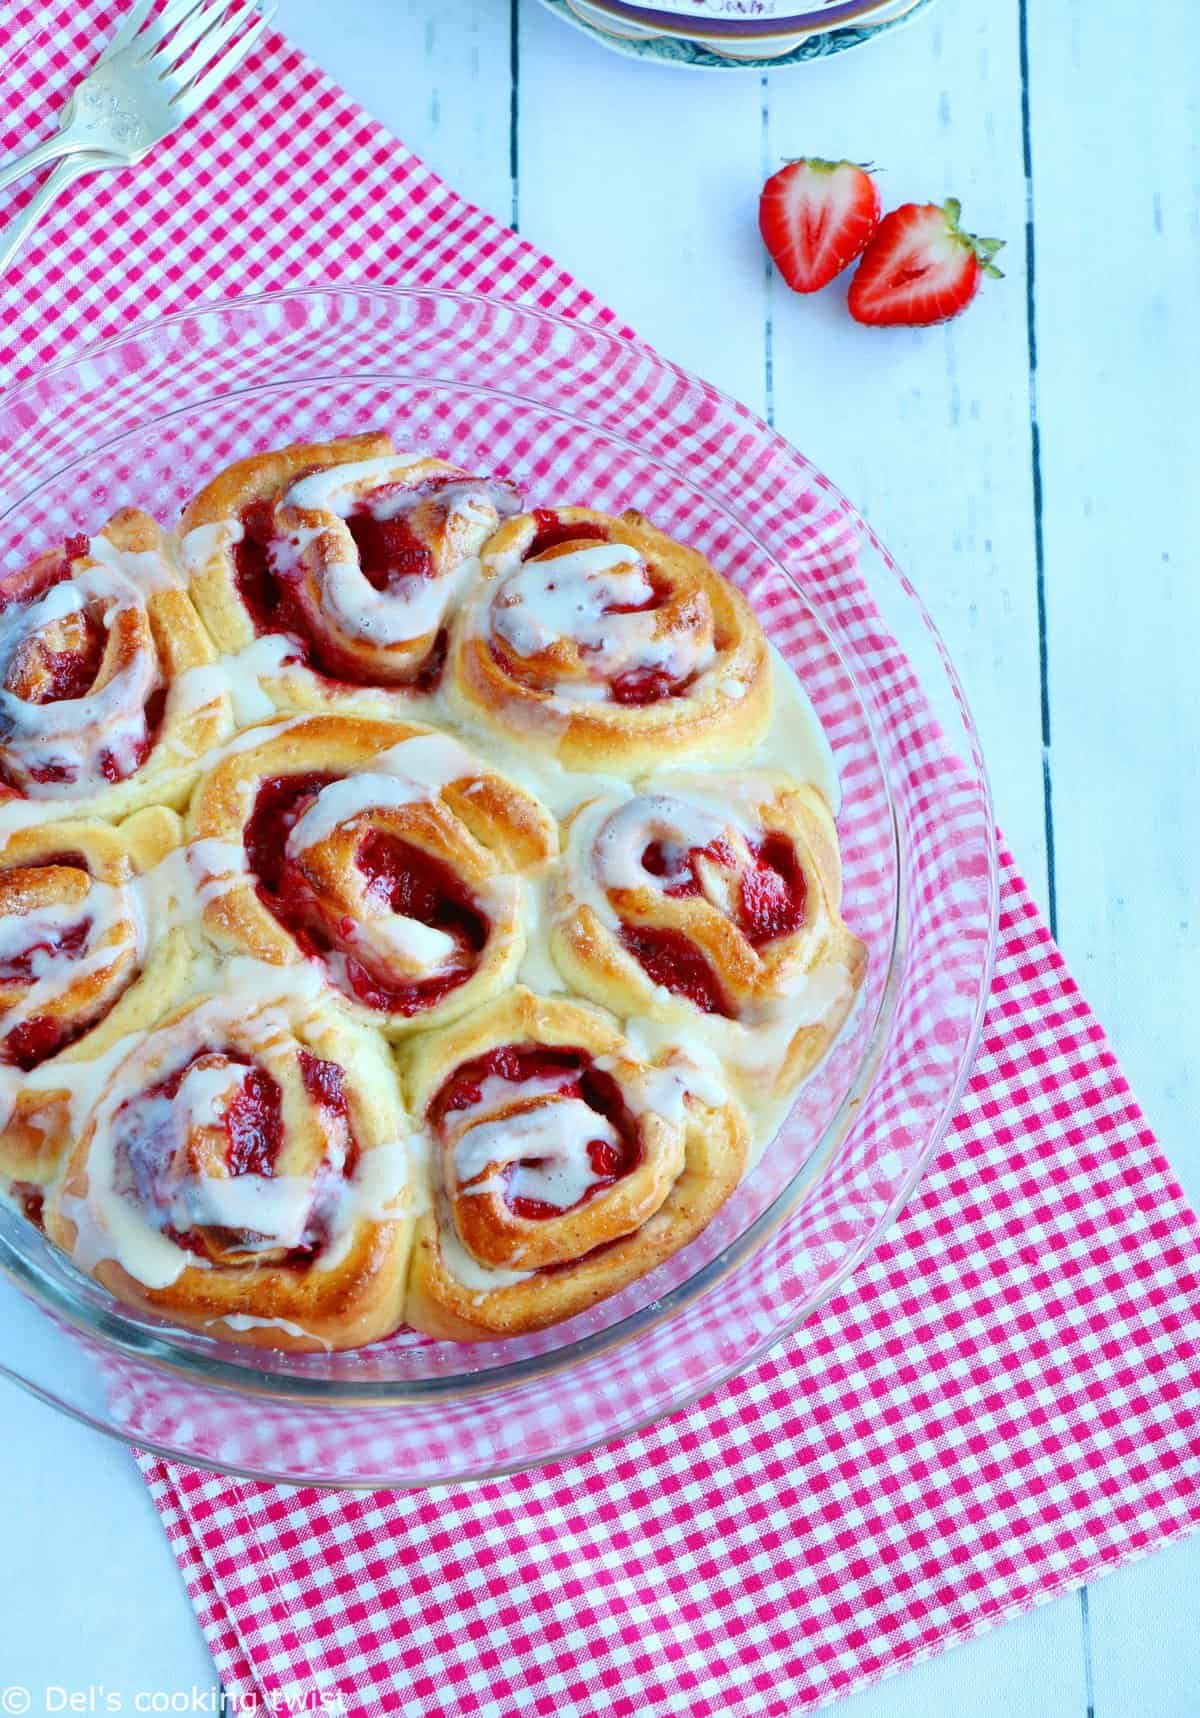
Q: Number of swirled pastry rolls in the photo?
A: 8